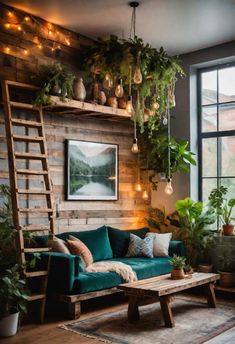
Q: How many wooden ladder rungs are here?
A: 12